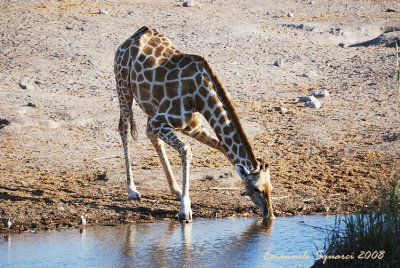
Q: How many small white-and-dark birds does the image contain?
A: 2